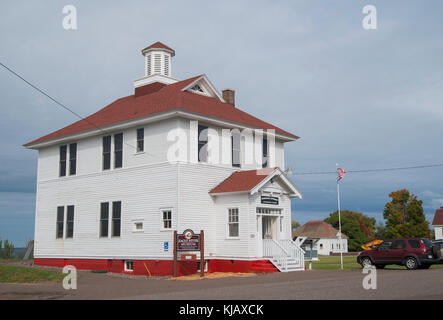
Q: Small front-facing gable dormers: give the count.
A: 1